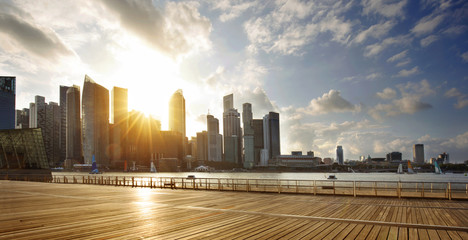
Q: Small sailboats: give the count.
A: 6